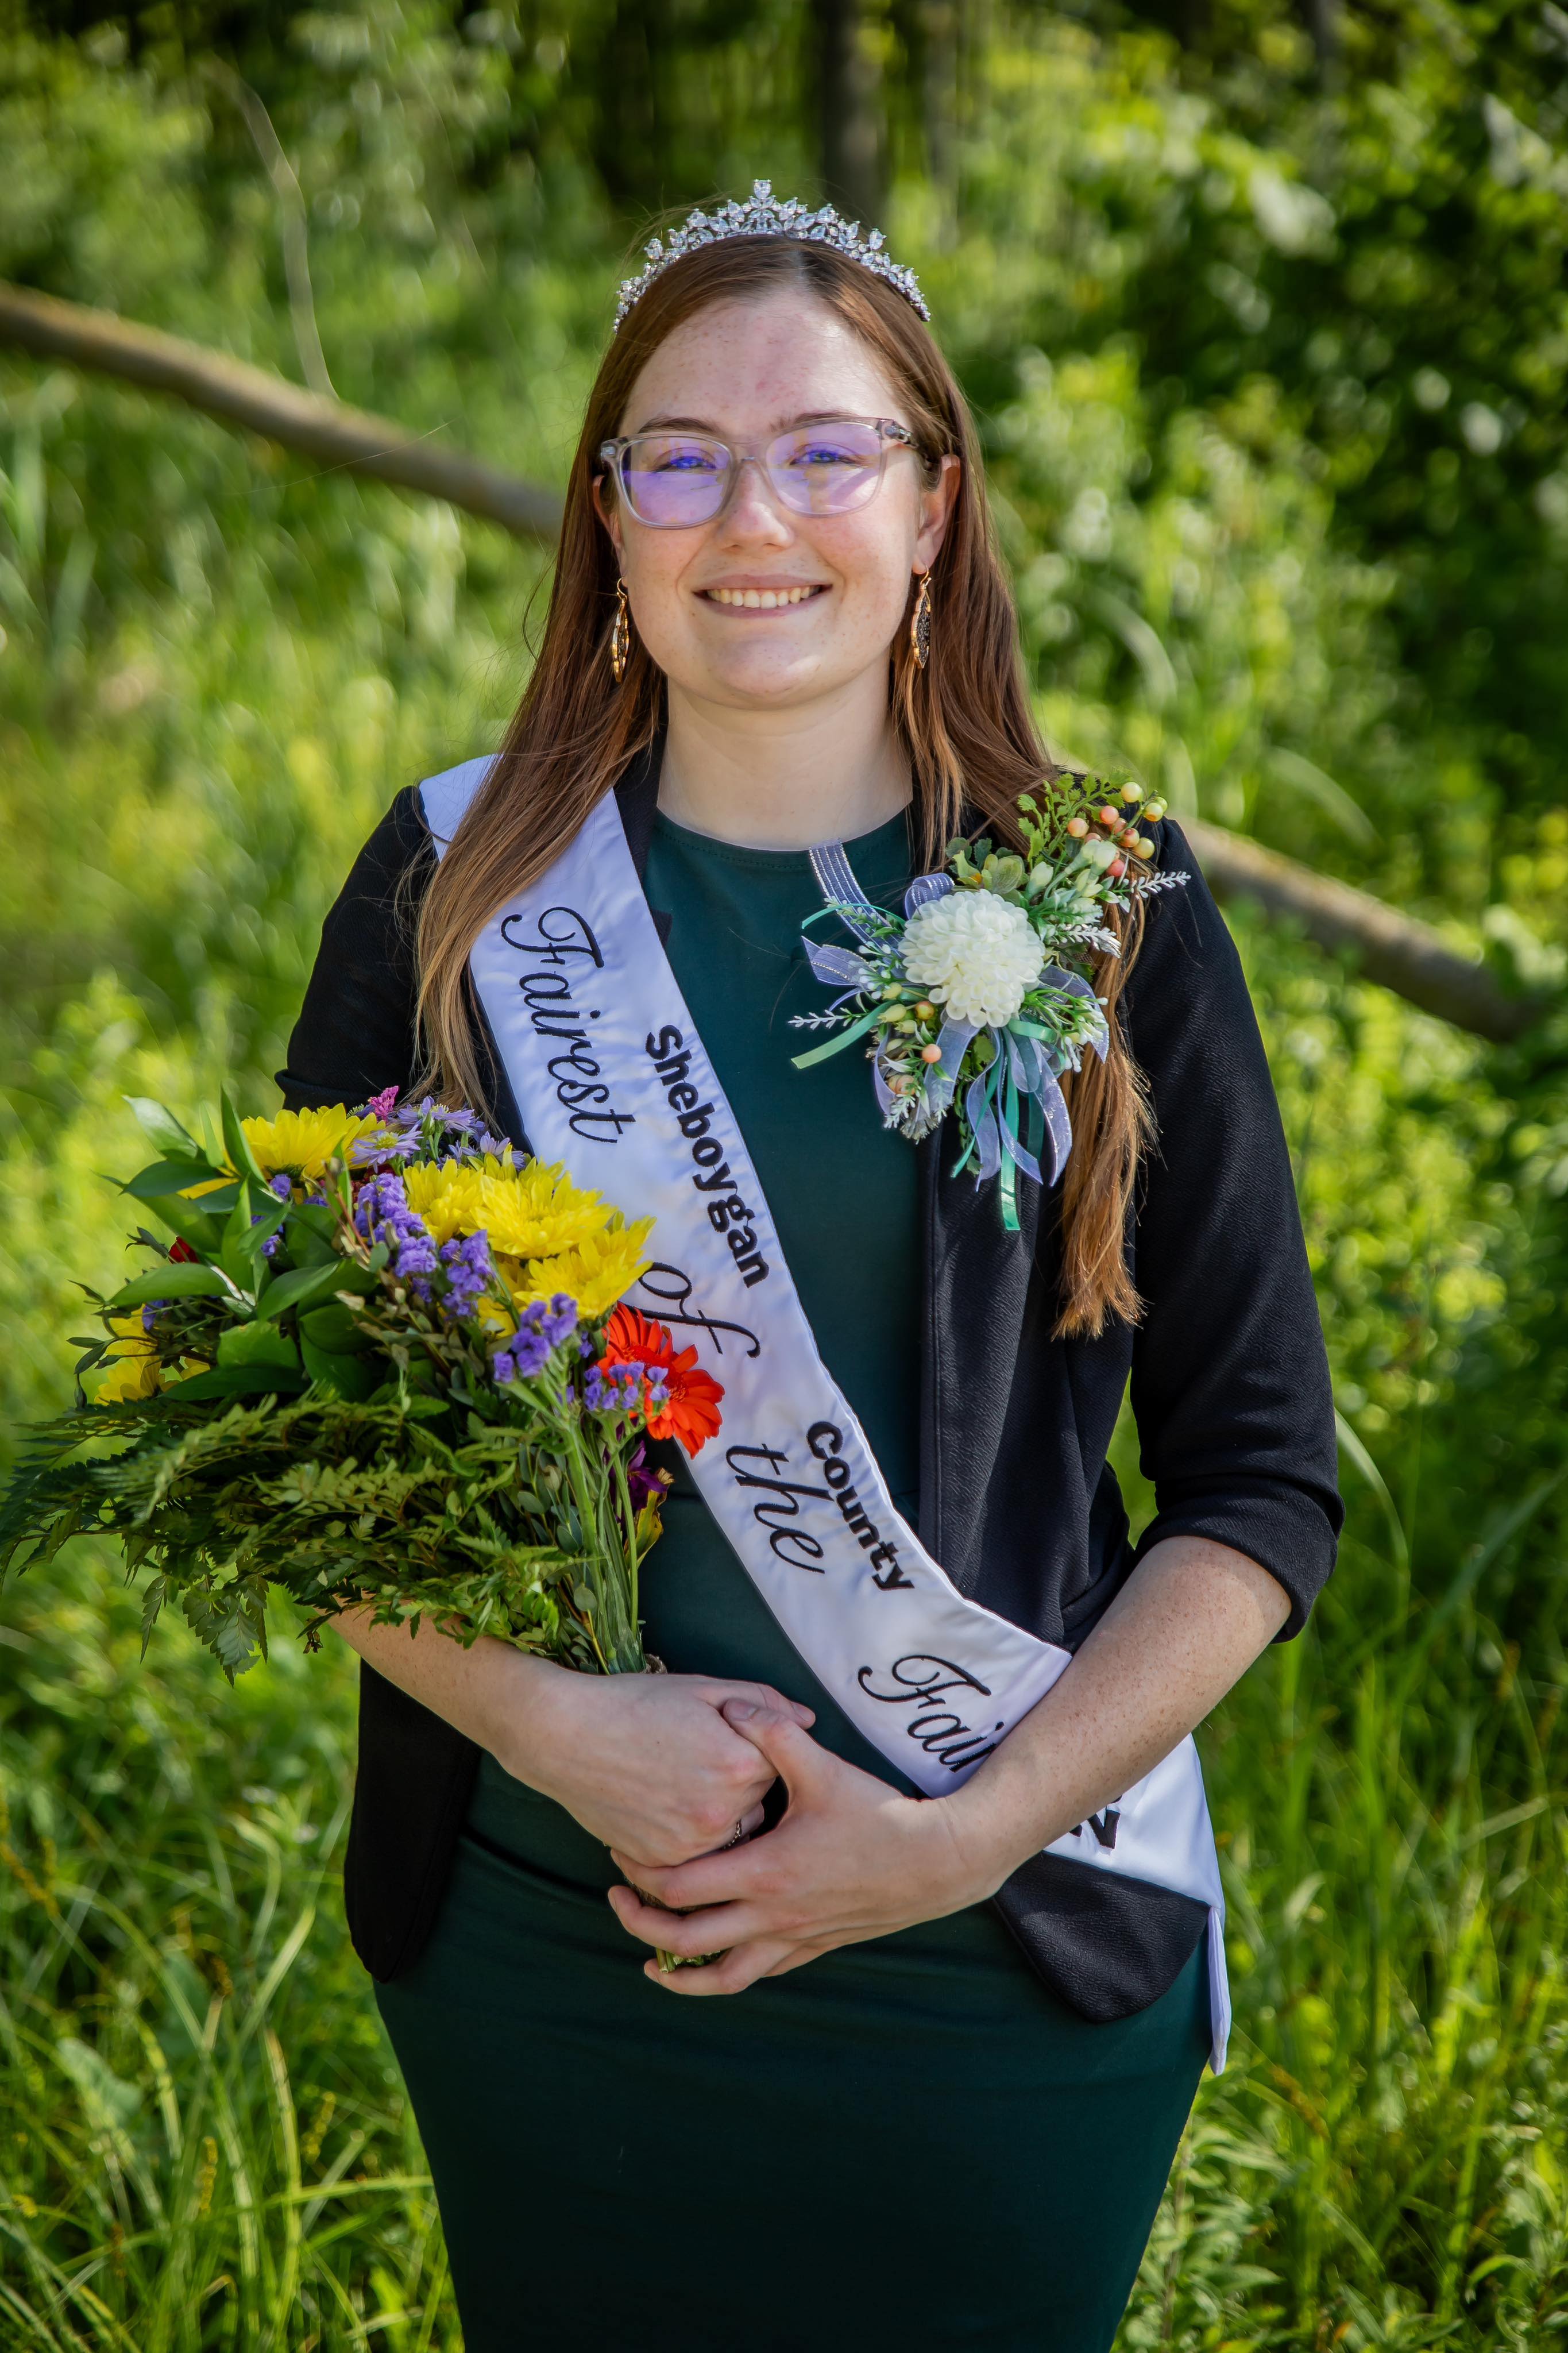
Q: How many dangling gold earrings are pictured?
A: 2